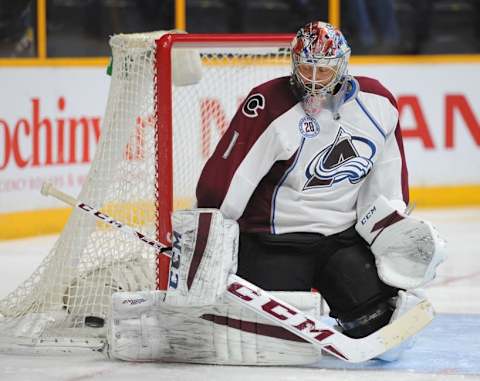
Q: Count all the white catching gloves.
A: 1